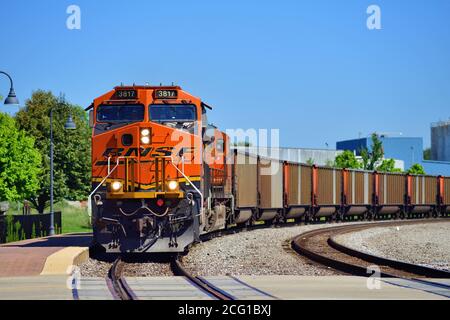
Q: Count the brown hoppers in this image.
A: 8